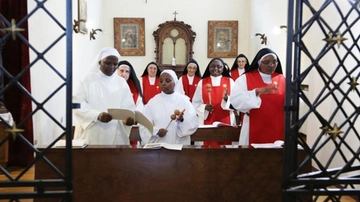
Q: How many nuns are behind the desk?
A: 8